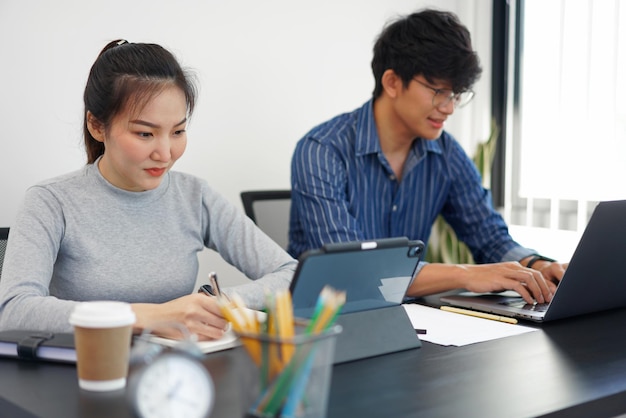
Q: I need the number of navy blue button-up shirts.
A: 1